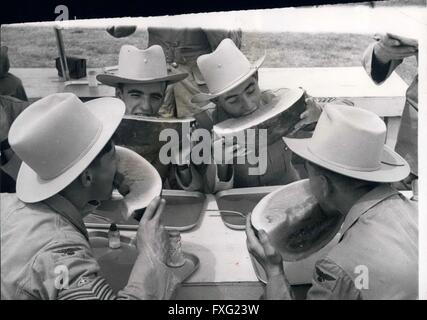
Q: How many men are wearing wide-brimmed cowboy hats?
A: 4